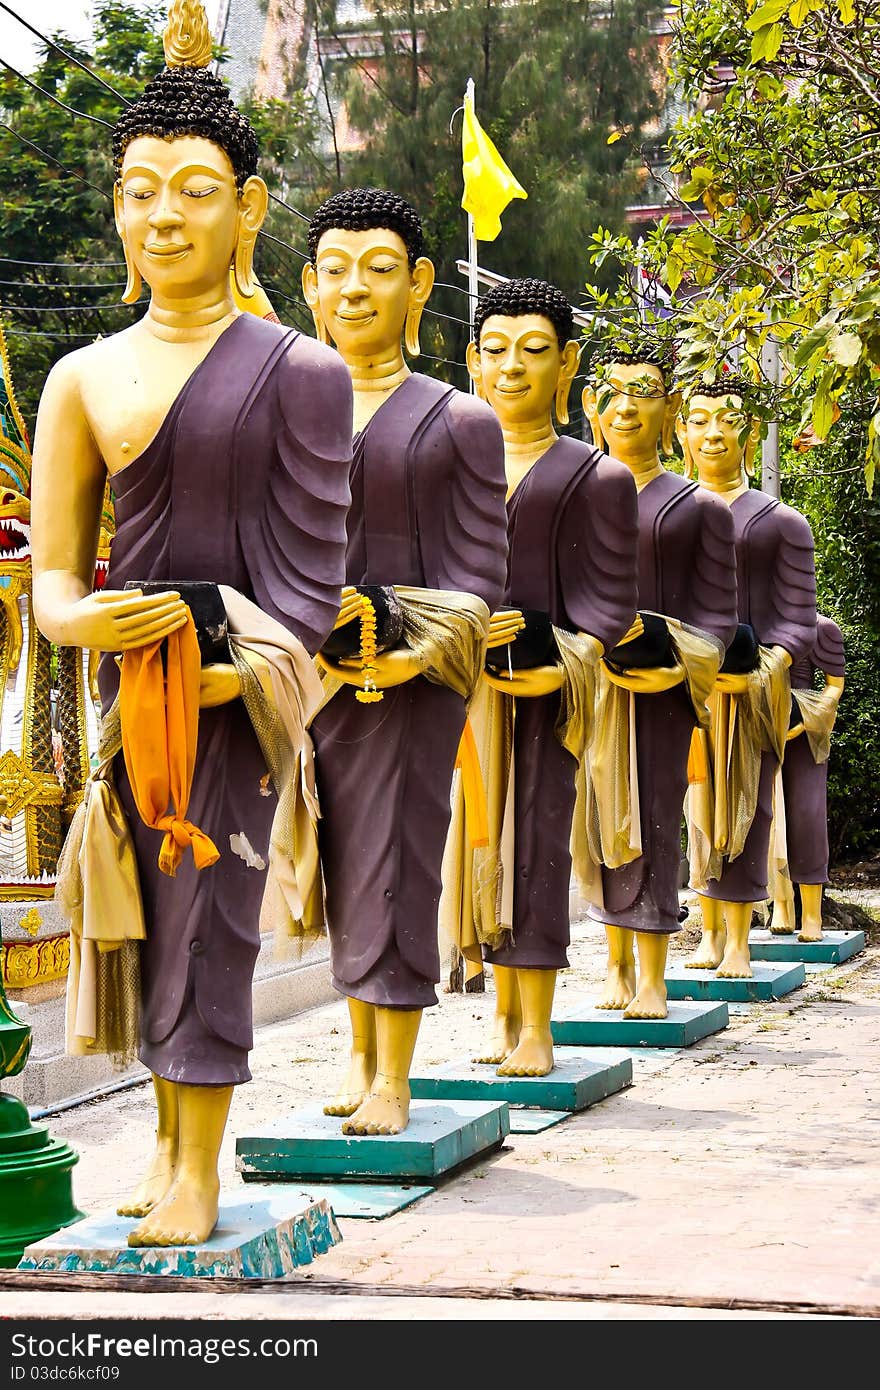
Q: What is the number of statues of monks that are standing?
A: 6